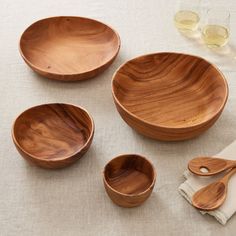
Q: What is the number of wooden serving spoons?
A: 2